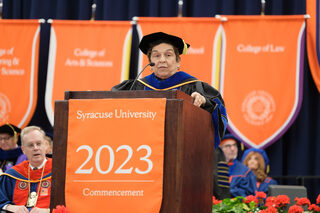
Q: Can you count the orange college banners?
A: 4